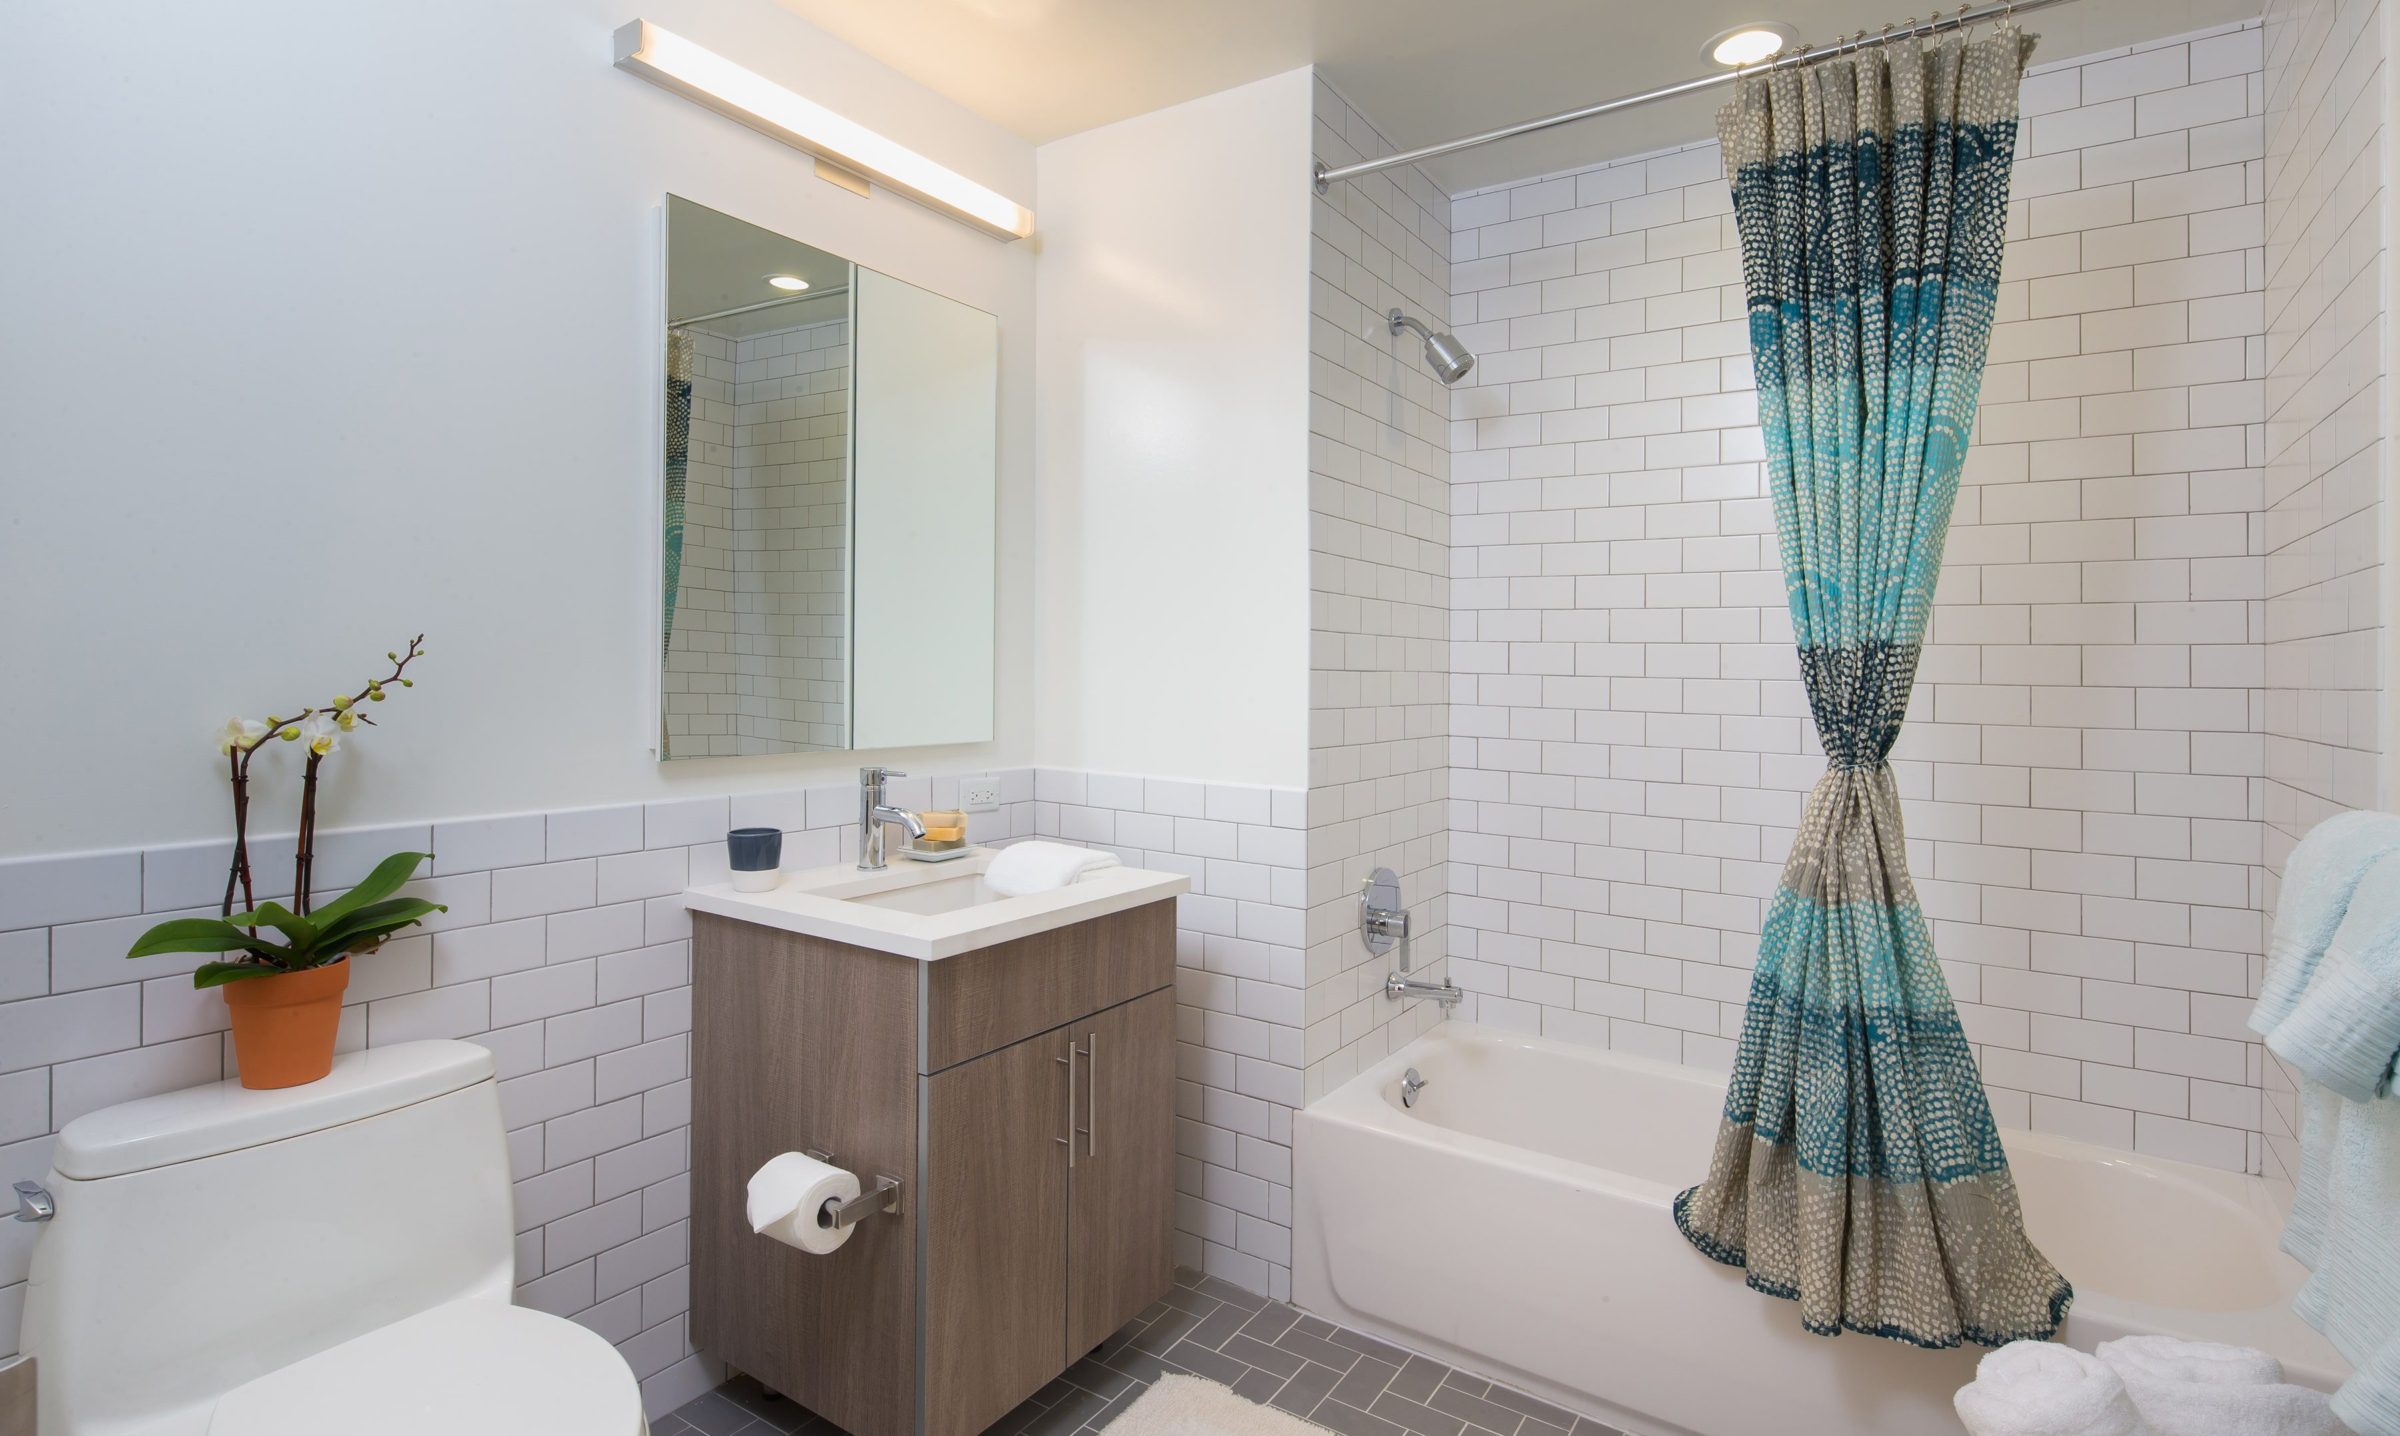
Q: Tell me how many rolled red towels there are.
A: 0